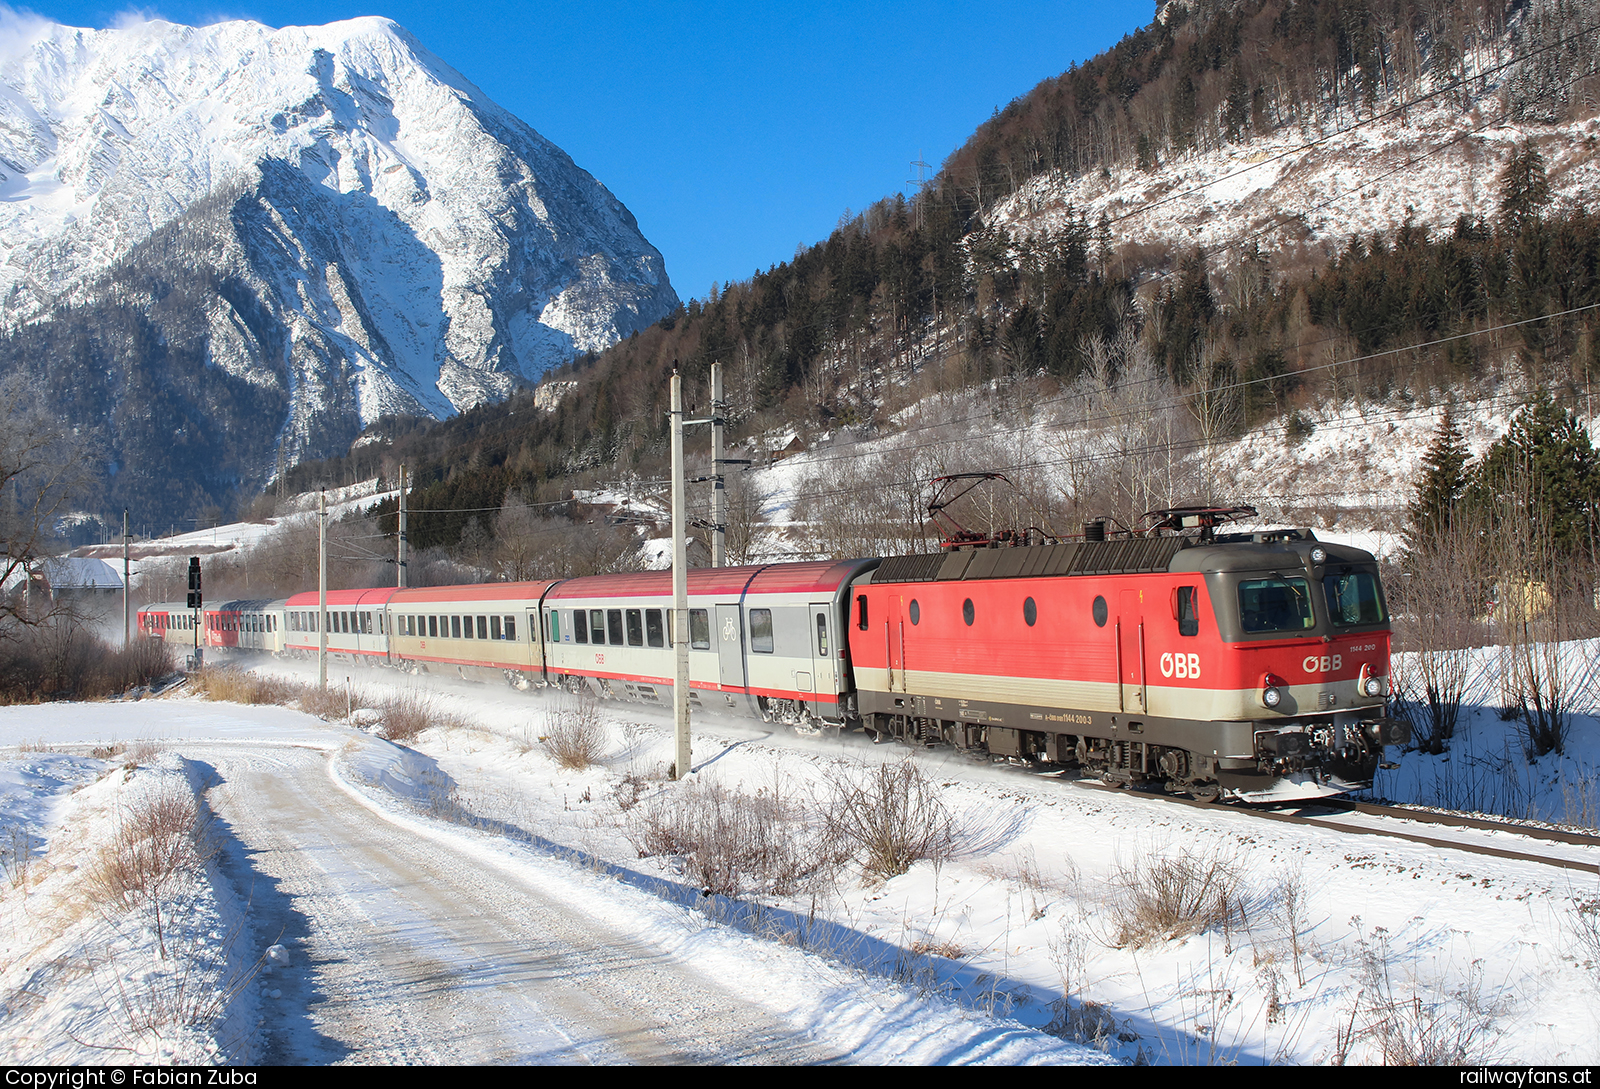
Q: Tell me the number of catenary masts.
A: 5